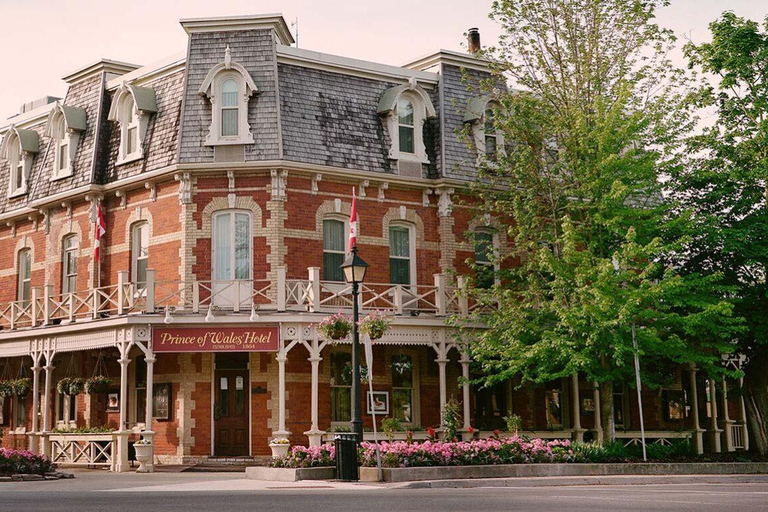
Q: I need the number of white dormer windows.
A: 6